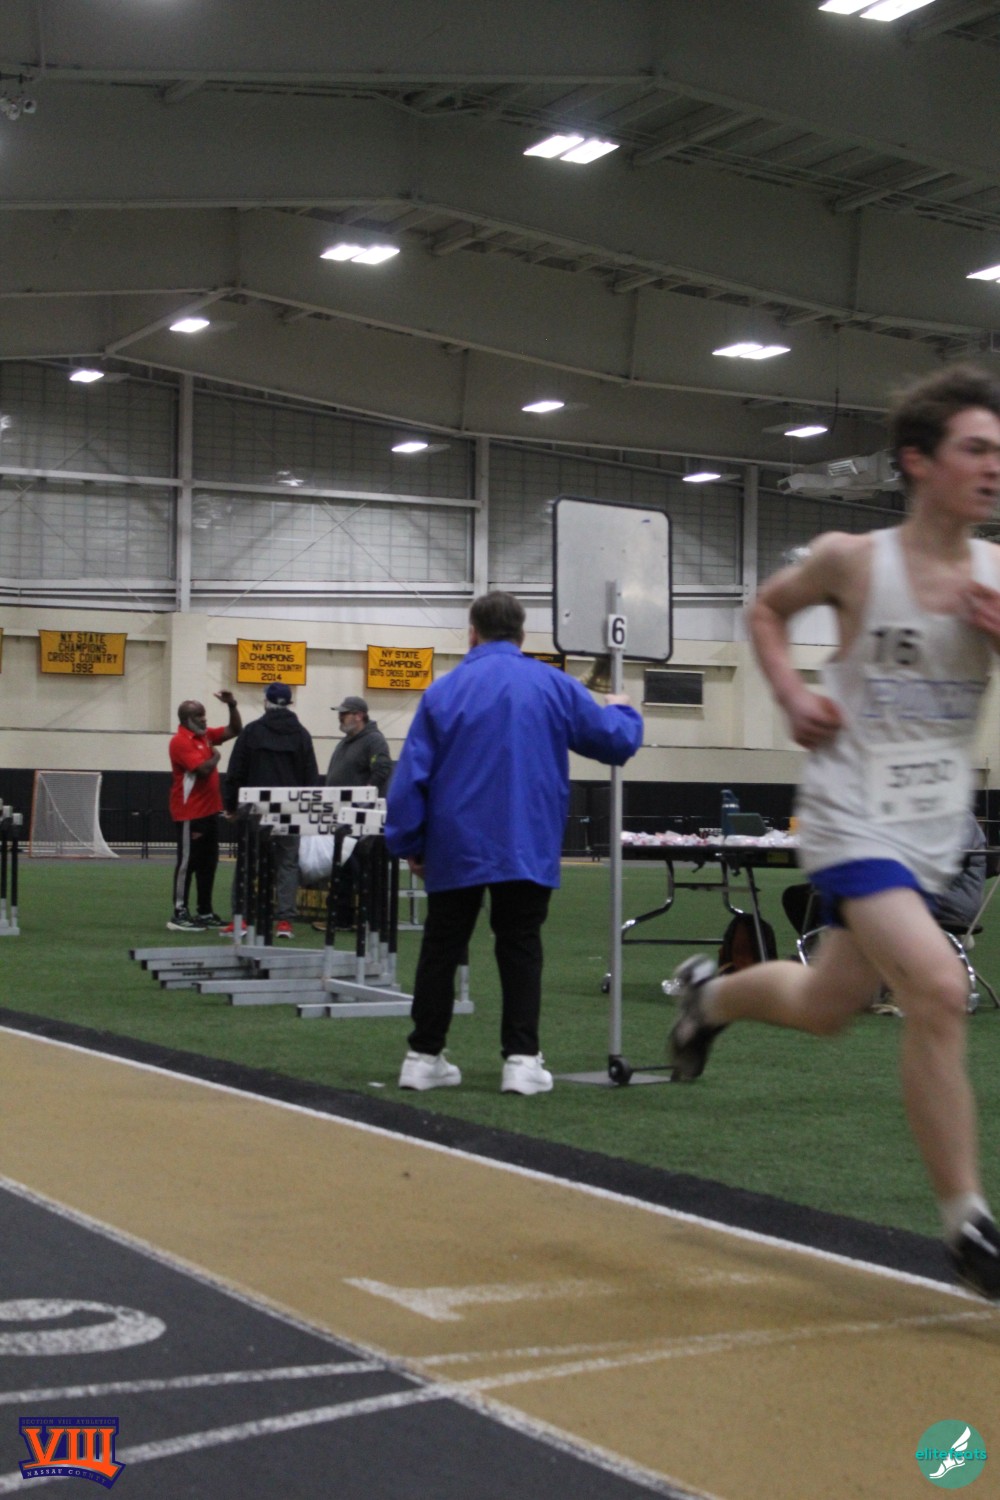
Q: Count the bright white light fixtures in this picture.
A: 11